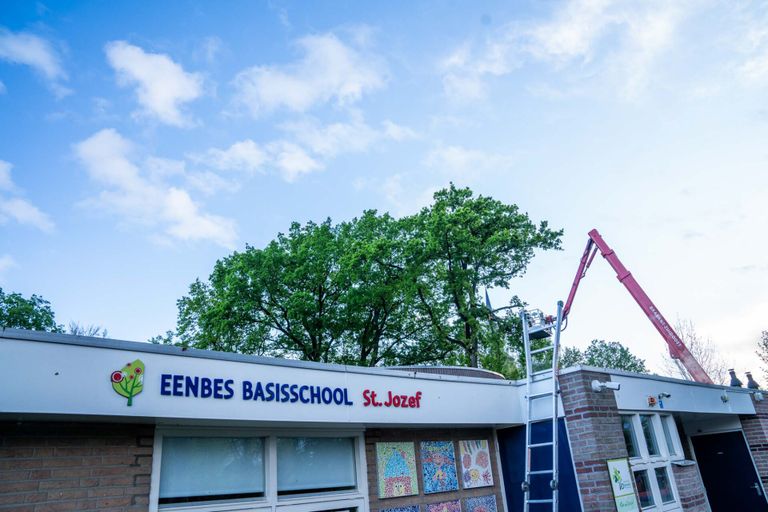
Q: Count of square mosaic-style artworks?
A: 6